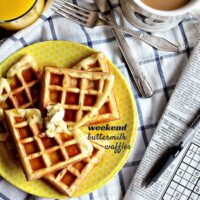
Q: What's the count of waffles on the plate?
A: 5